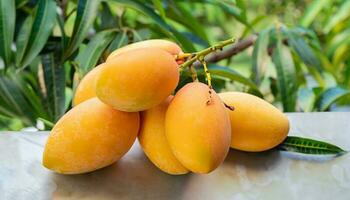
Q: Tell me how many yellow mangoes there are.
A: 7